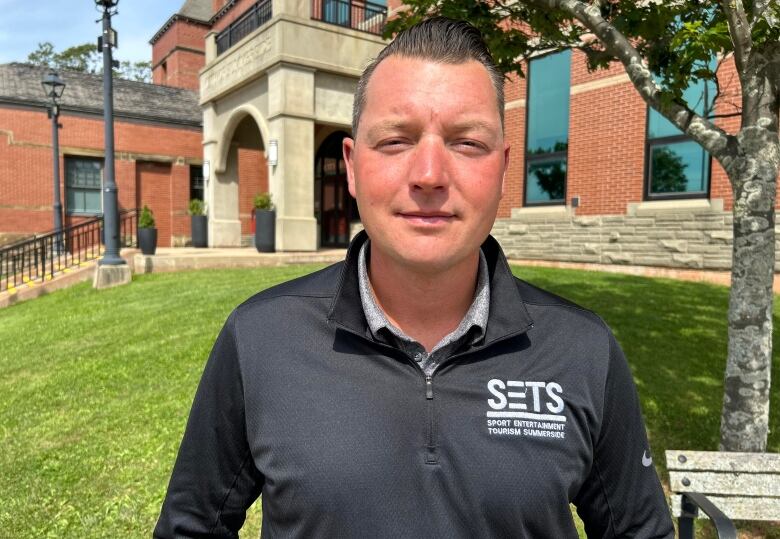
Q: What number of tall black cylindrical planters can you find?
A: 3